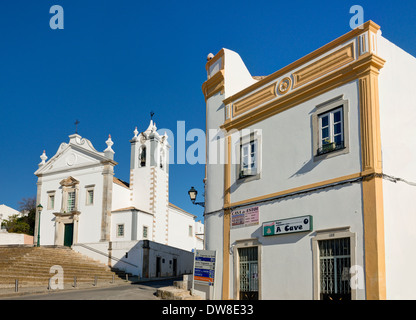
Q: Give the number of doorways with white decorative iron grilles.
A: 2